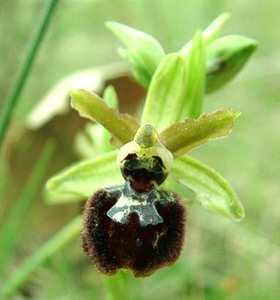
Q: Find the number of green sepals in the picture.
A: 3